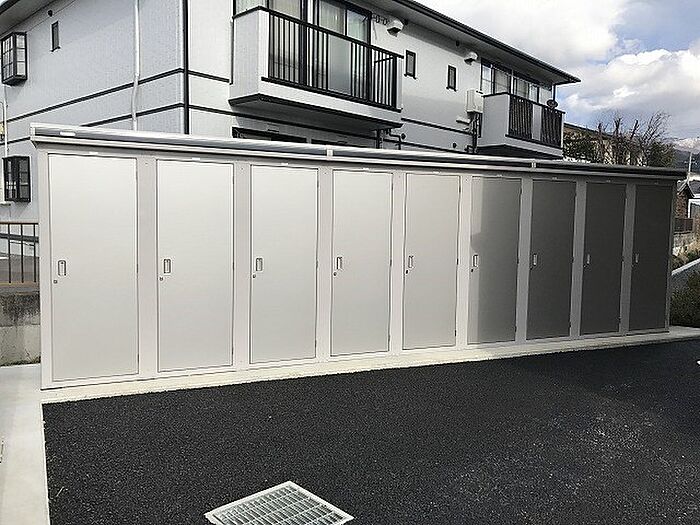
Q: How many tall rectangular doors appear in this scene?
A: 9